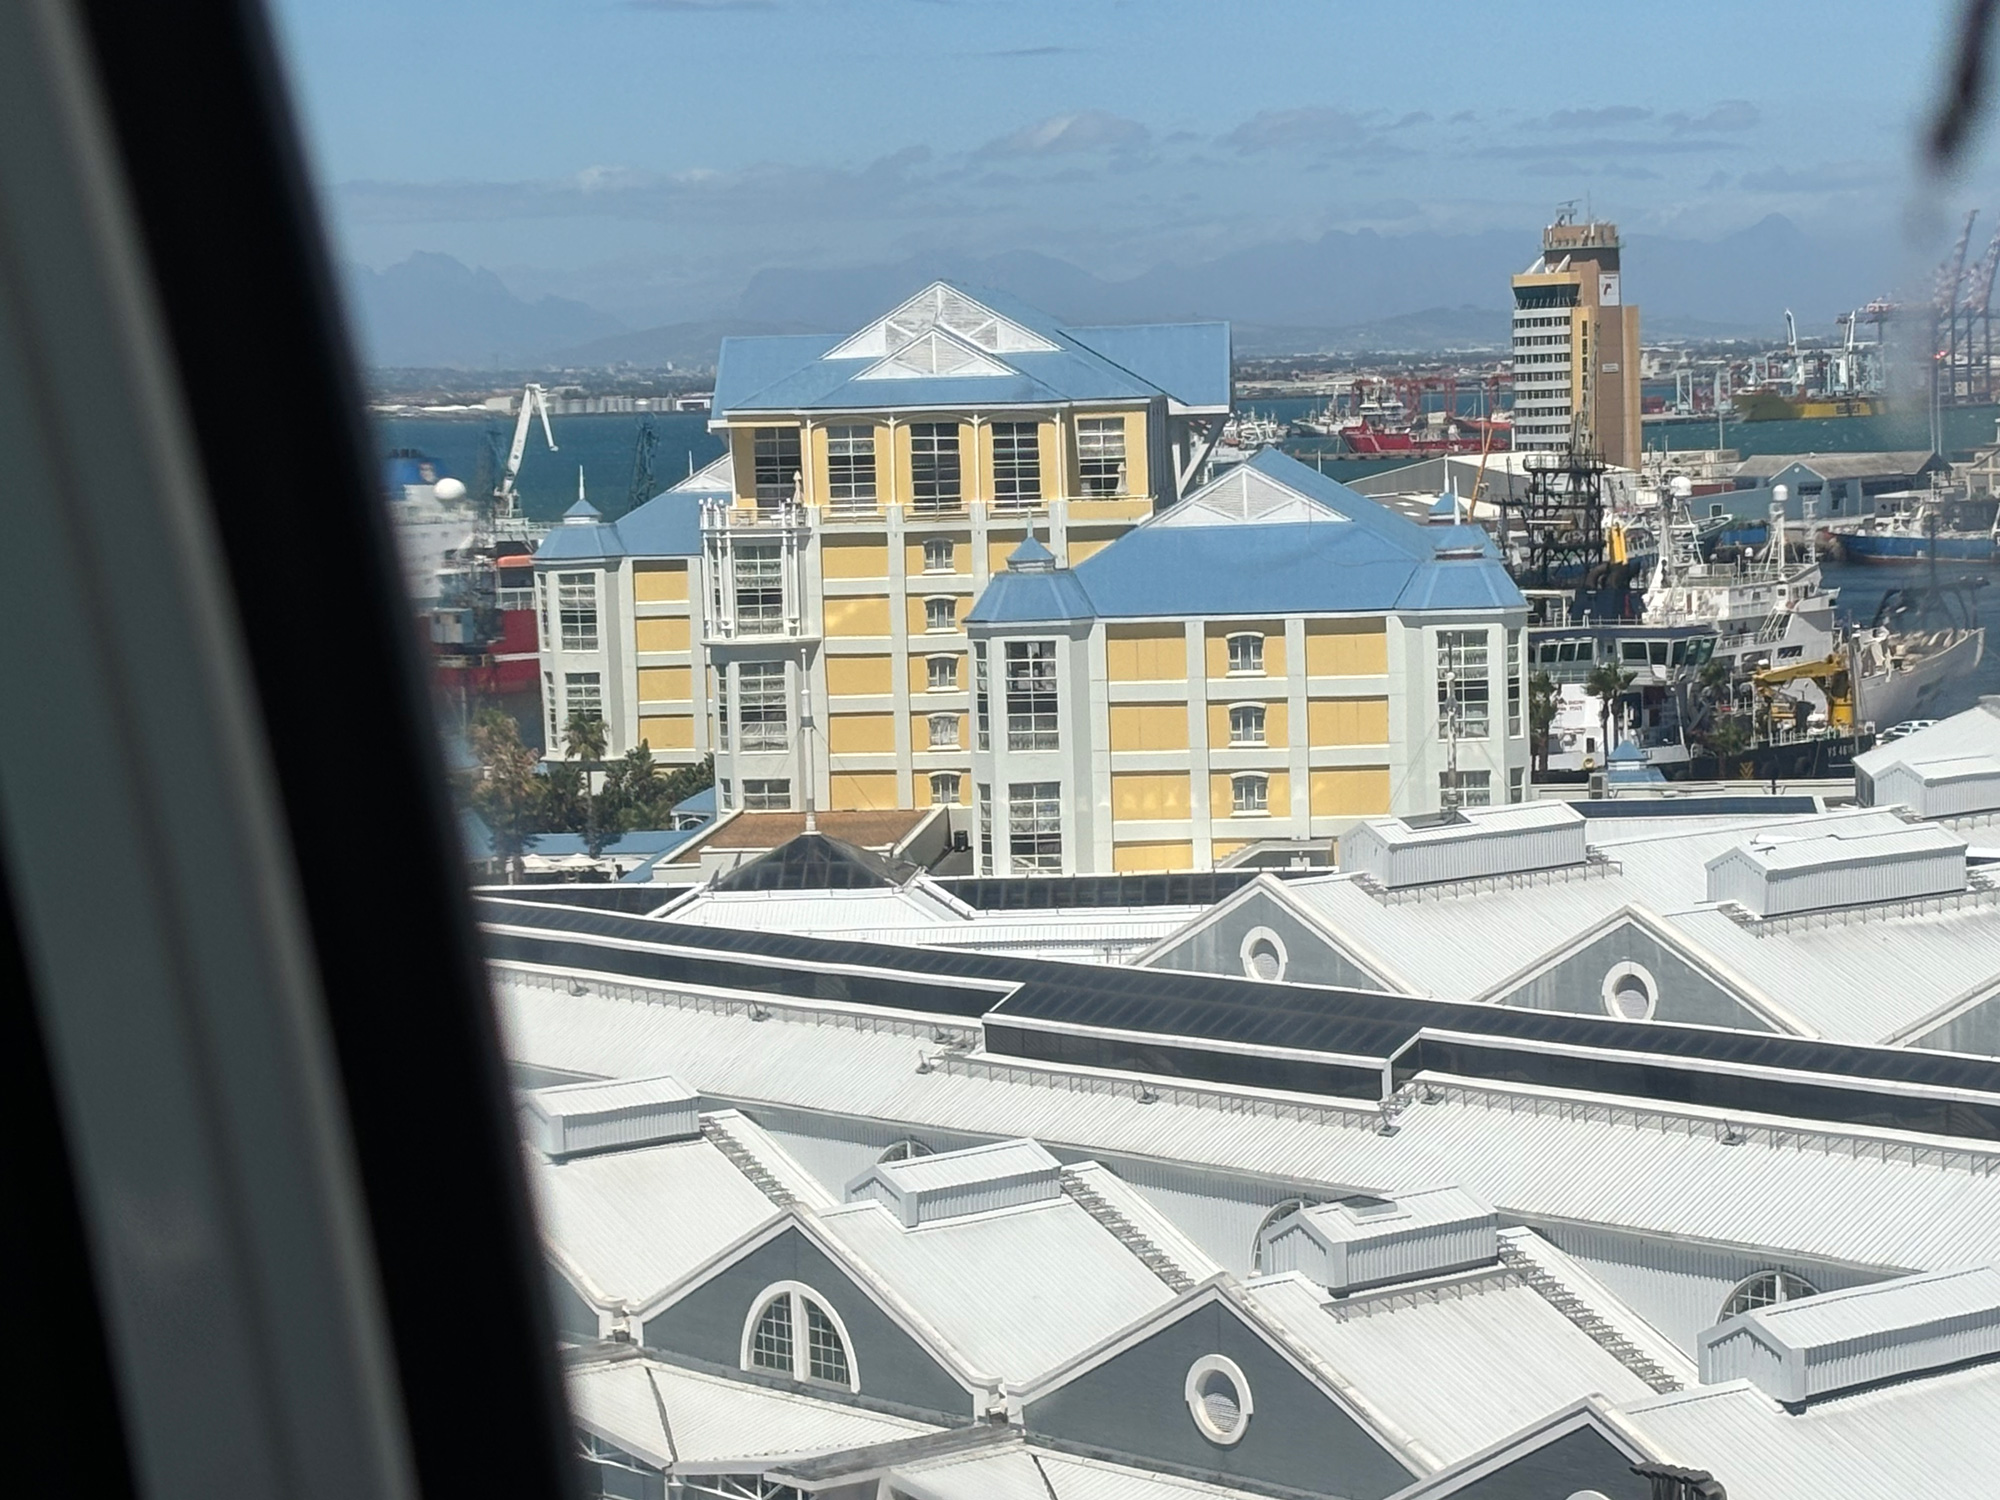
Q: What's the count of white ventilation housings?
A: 7